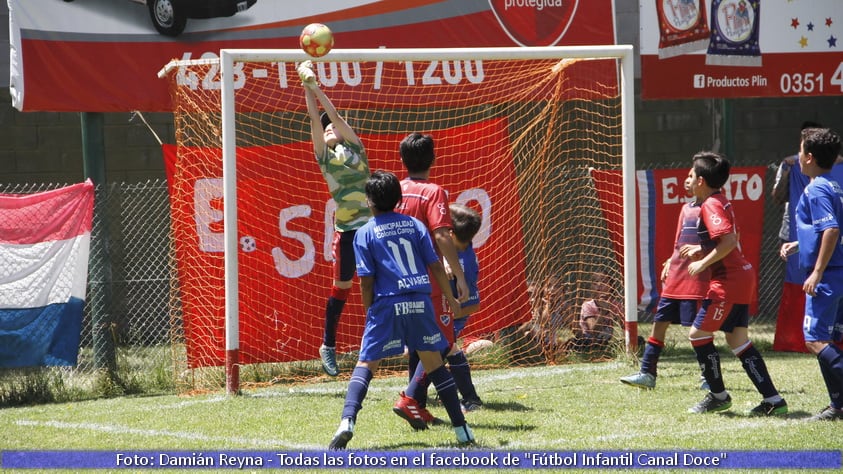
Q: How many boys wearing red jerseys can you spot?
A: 3